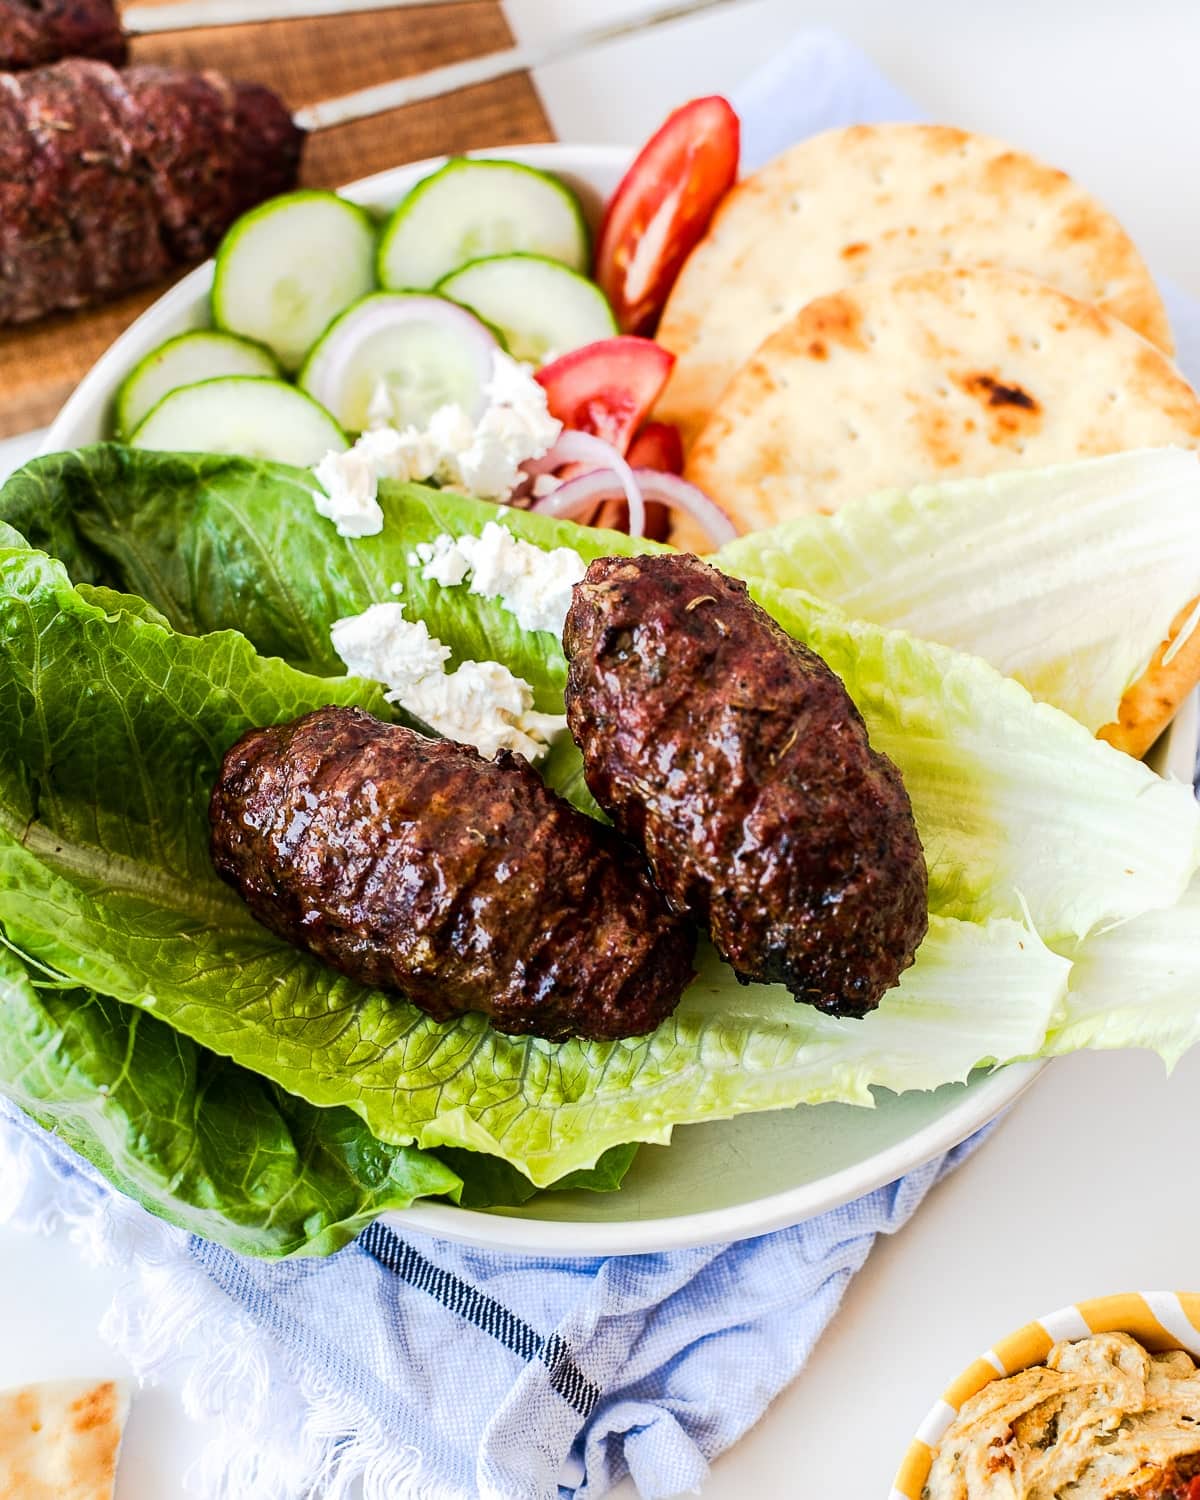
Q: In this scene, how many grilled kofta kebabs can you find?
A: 4